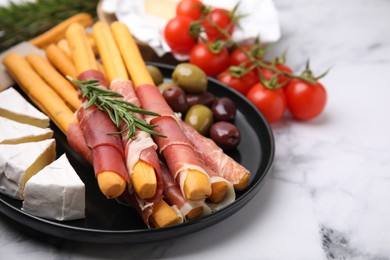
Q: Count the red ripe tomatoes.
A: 9